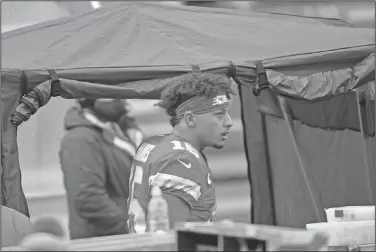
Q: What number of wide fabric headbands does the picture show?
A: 1